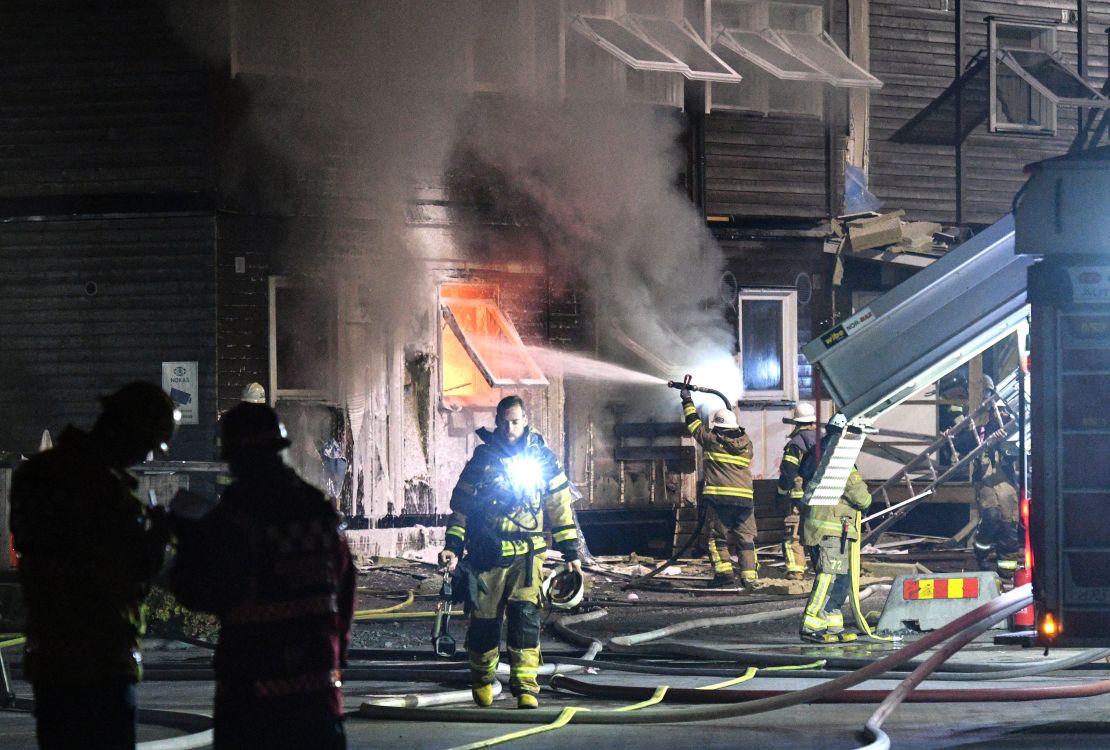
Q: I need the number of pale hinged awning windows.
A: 6